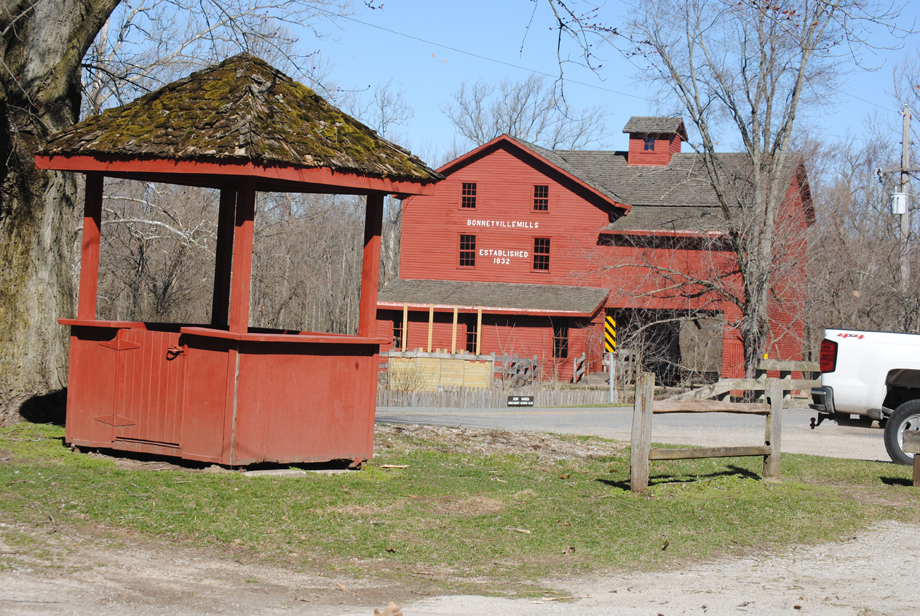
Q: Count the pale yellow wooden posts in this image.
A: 4